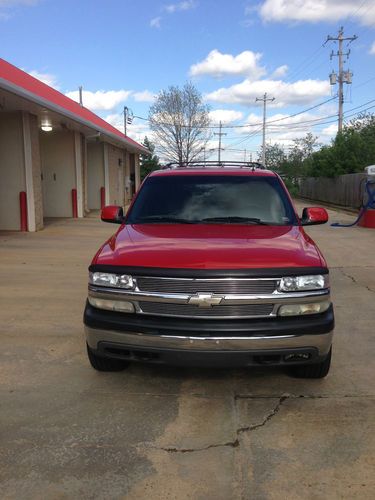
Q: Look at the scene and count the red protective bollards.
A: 3